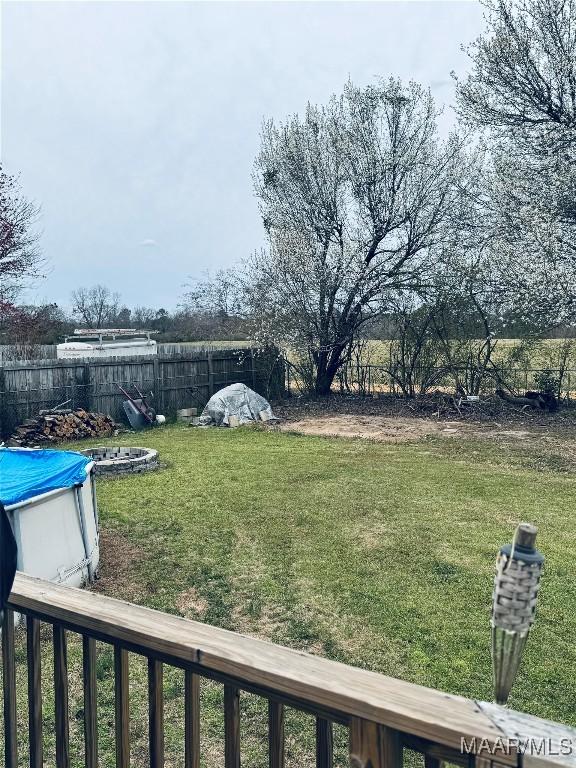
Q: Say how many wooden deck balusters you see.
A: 11